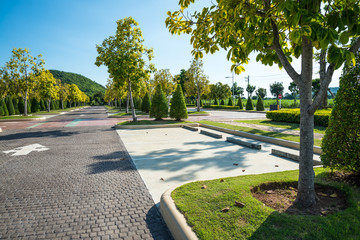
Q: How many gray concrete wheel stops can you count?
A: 4